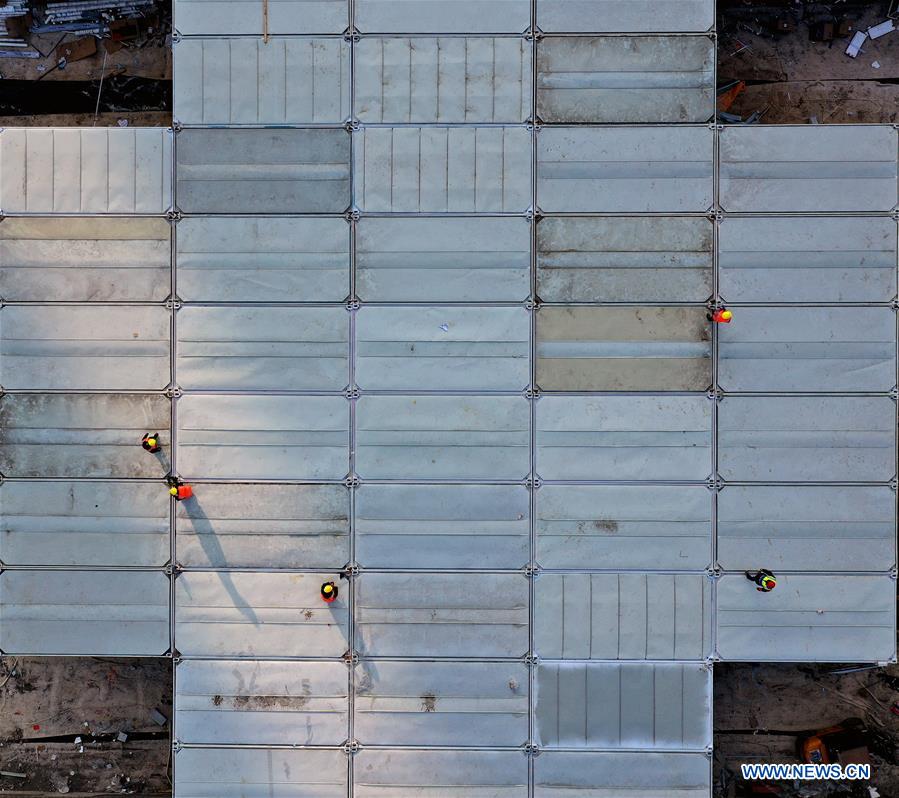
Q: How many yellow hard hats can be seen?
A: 4